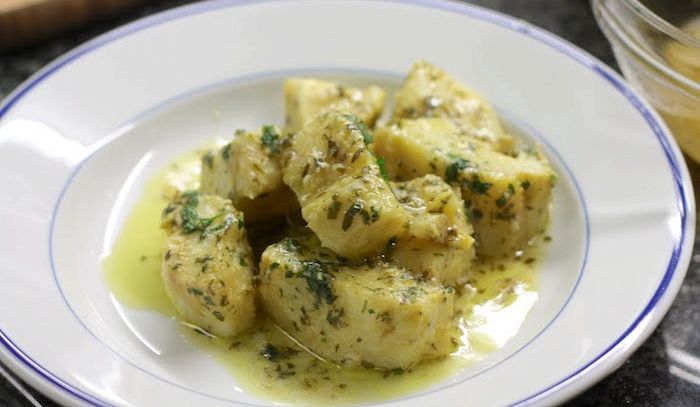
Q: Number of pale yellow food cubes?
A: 8